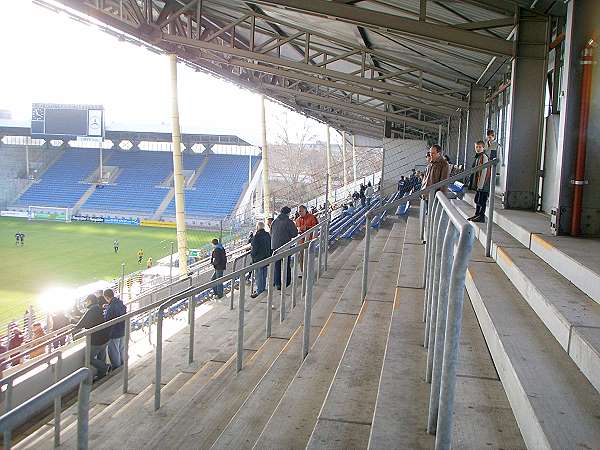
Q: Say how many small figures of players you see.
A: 5